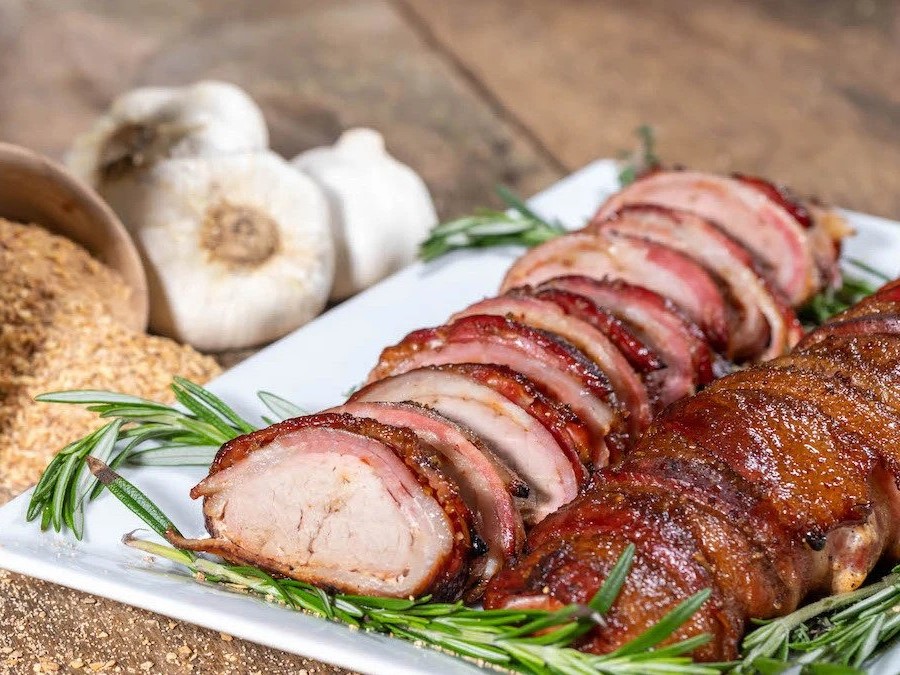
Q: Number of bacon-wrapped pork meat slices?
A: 9